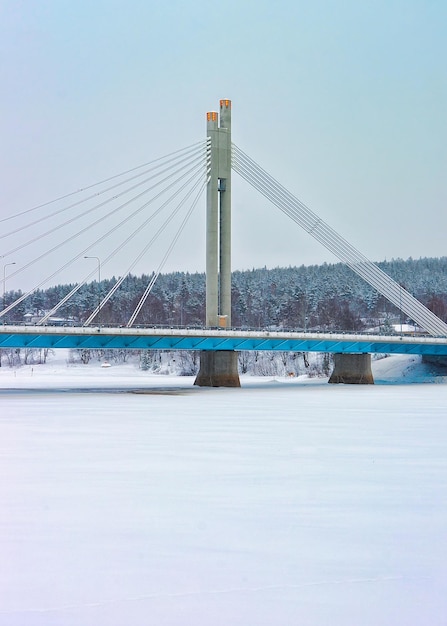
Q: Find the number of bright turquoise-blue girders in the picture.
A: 1